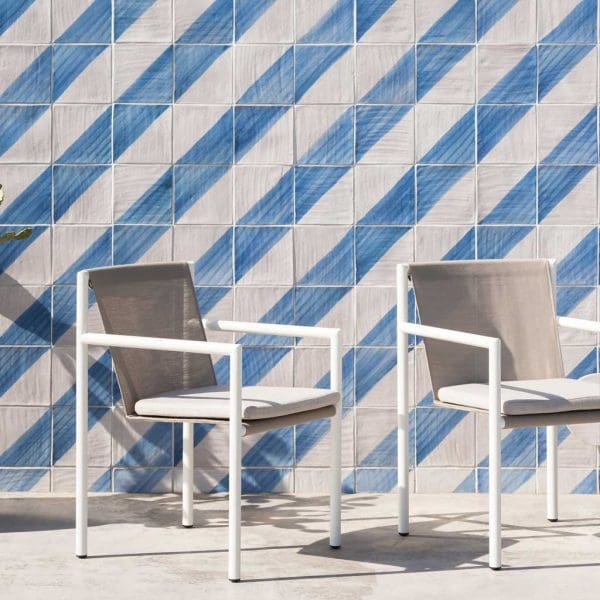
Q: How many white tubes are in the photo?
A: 11